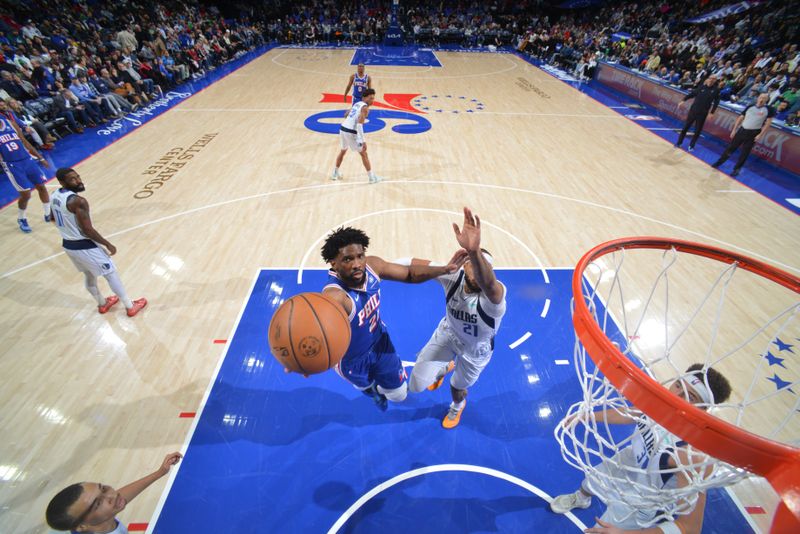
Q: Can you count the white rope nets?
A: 1